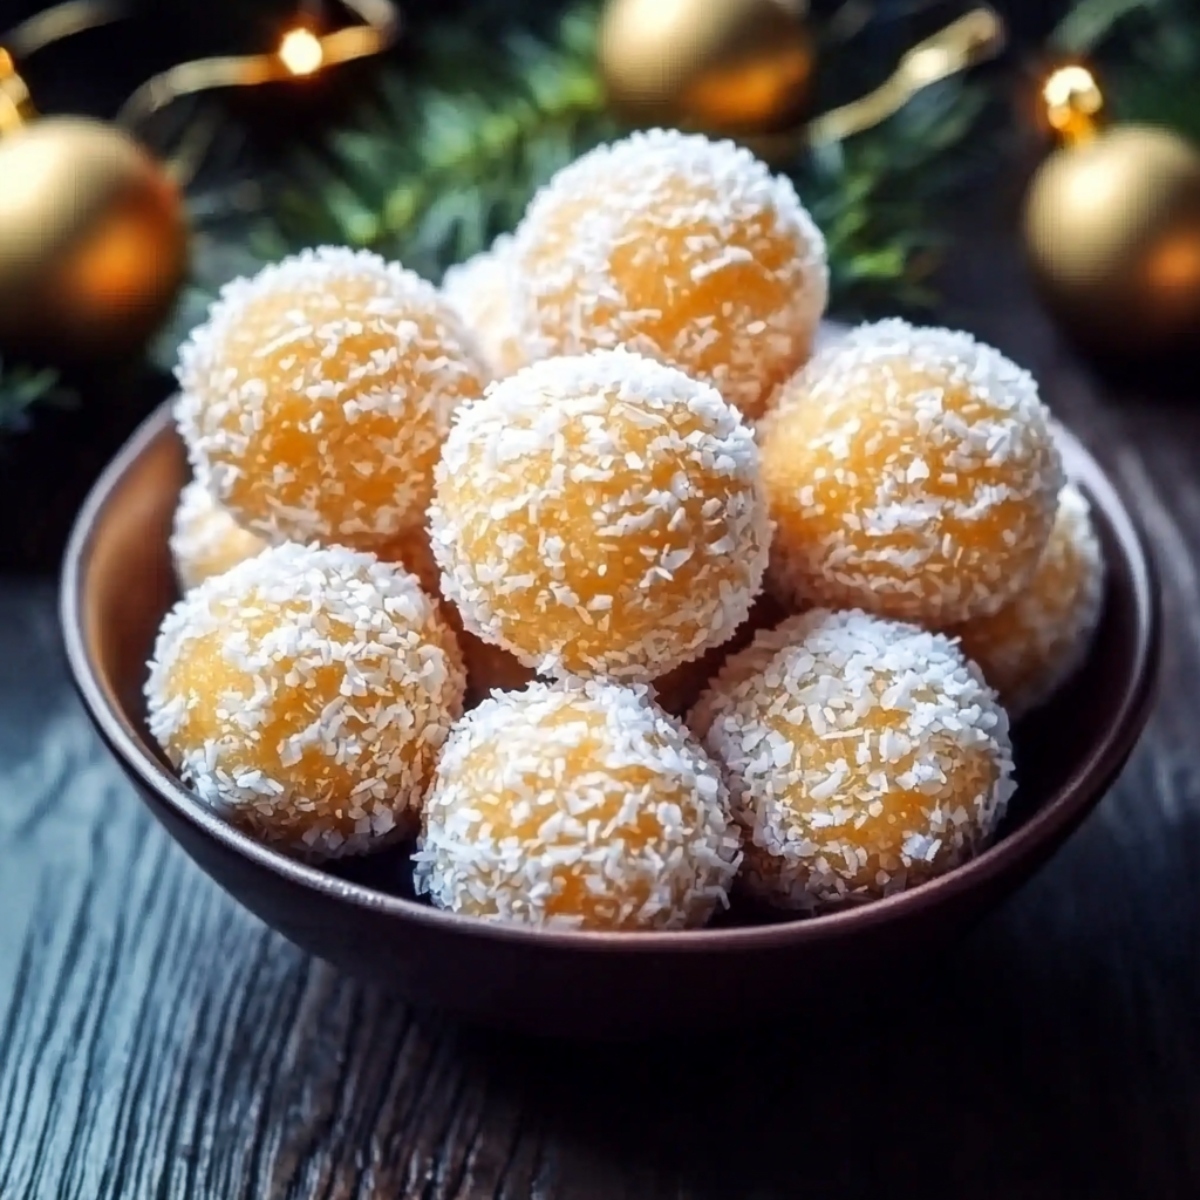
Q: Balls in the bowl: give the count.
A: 10